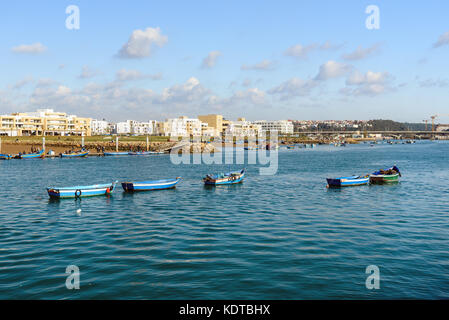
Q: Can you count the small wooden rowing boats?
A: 5